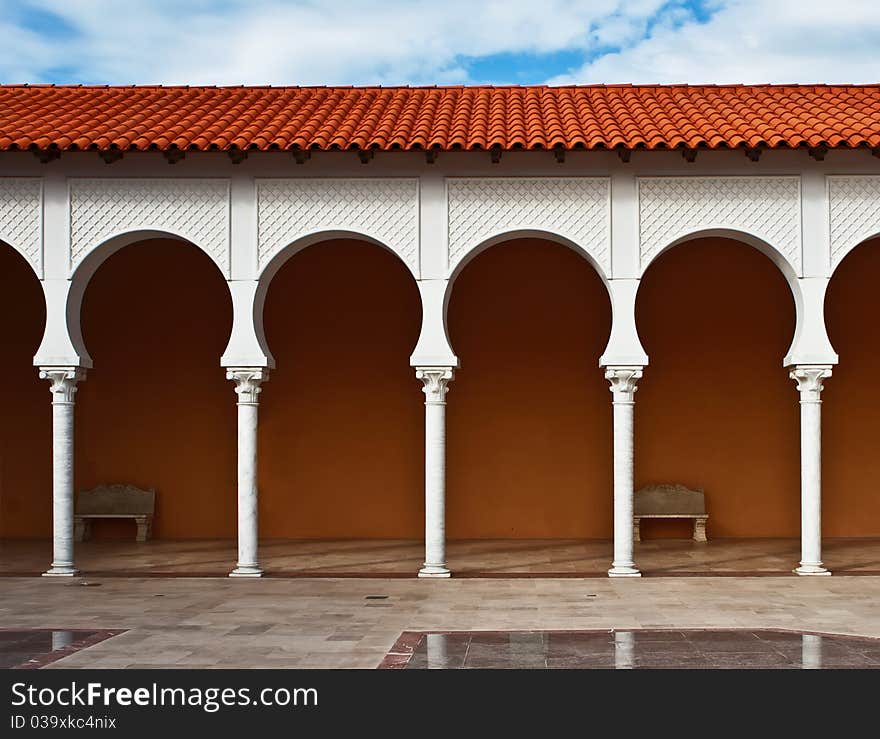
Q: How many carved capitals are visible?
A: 5